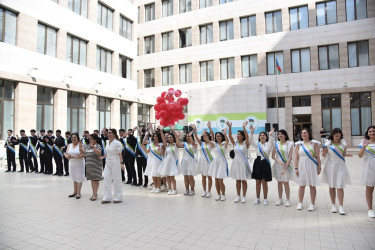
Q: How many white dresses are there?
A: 11